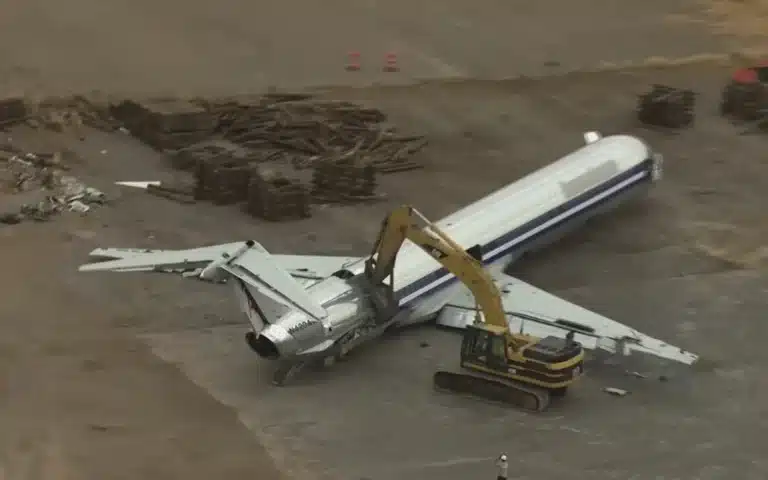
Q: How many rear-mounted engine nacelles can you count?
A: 1